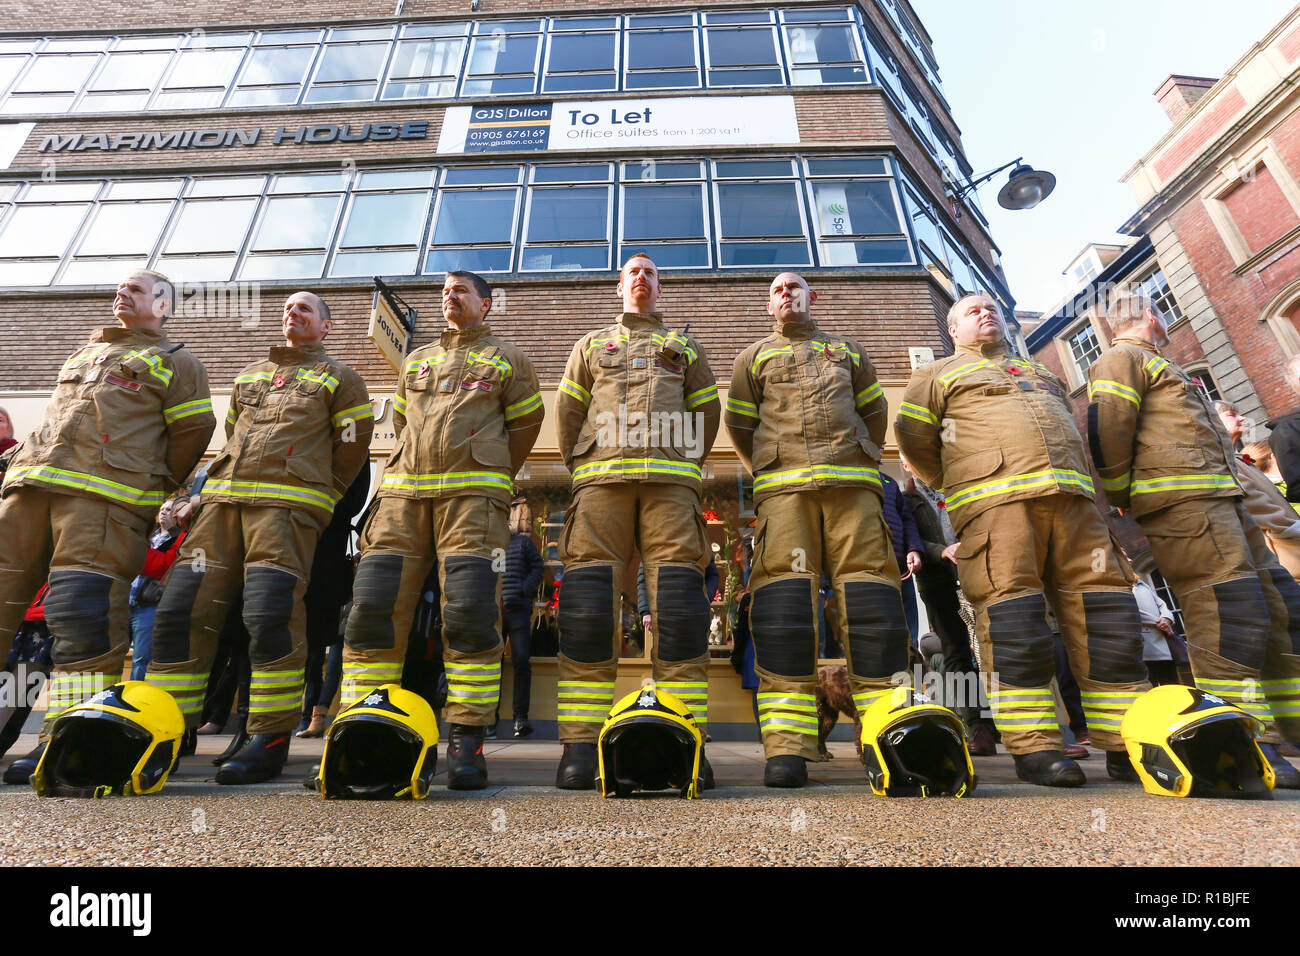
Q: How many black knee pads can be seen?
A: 13